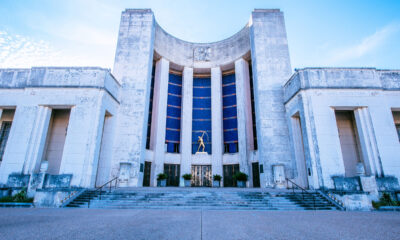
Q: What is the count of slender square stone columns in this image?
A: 4